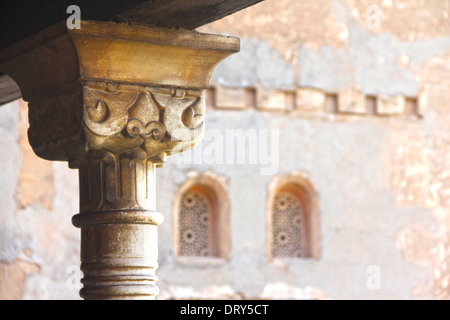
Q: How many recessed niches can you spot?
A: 2